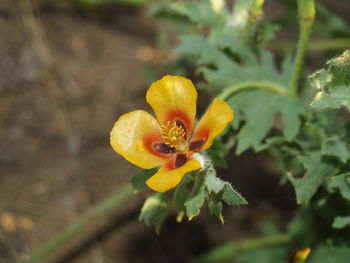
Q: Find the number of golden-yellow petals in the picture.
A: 4